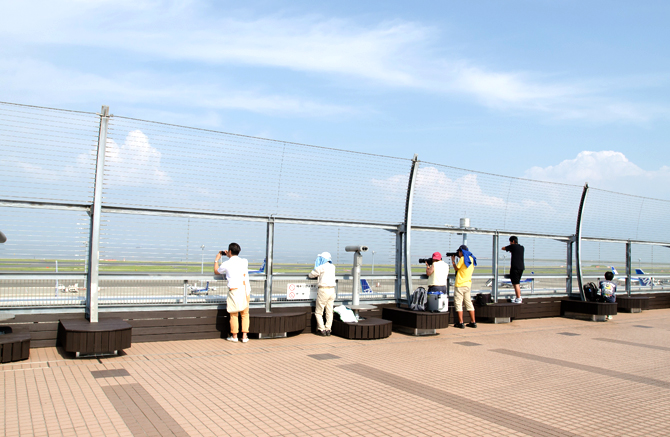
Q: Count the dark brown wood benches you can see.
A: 8